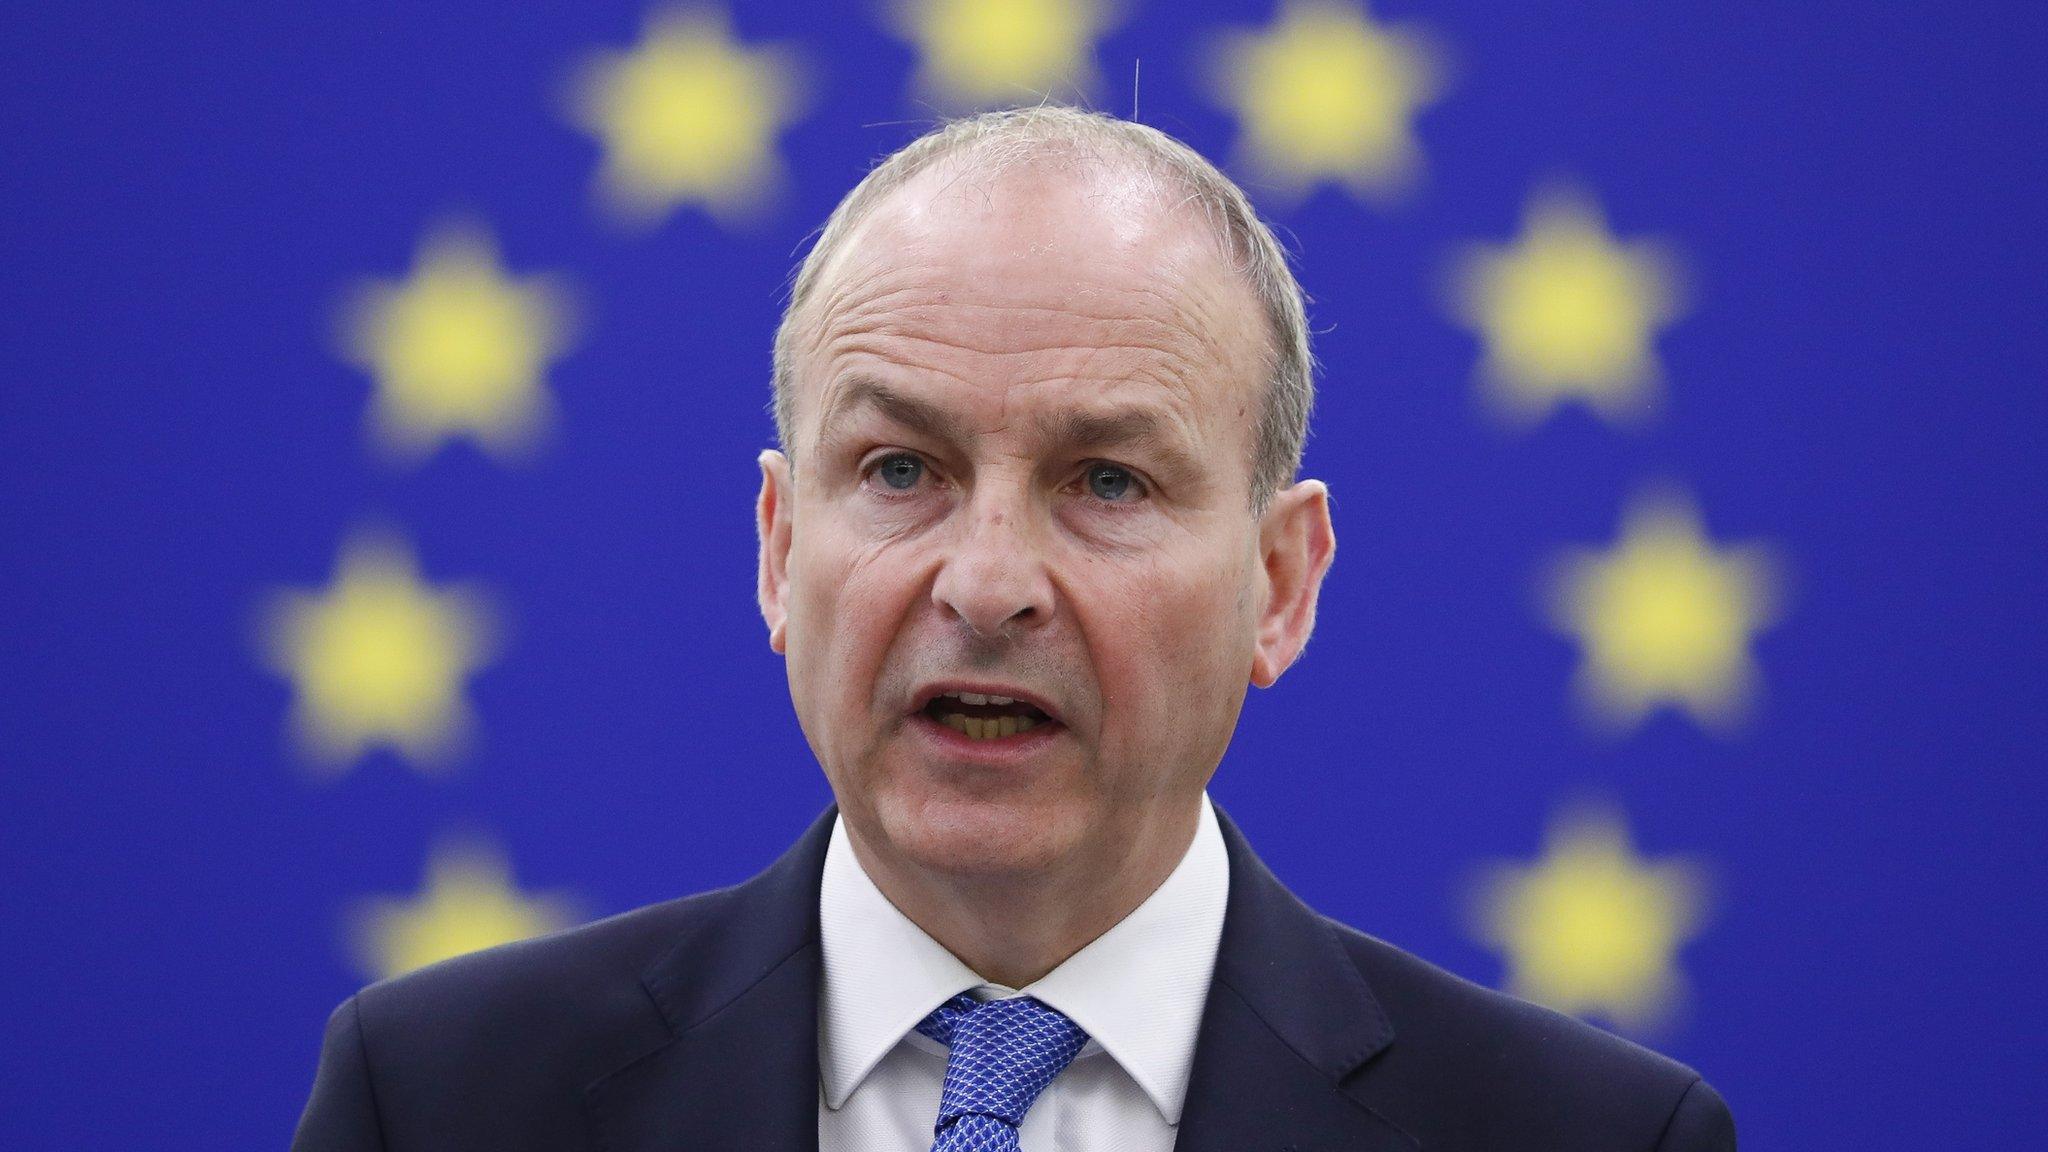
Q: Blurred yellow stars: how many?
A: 9